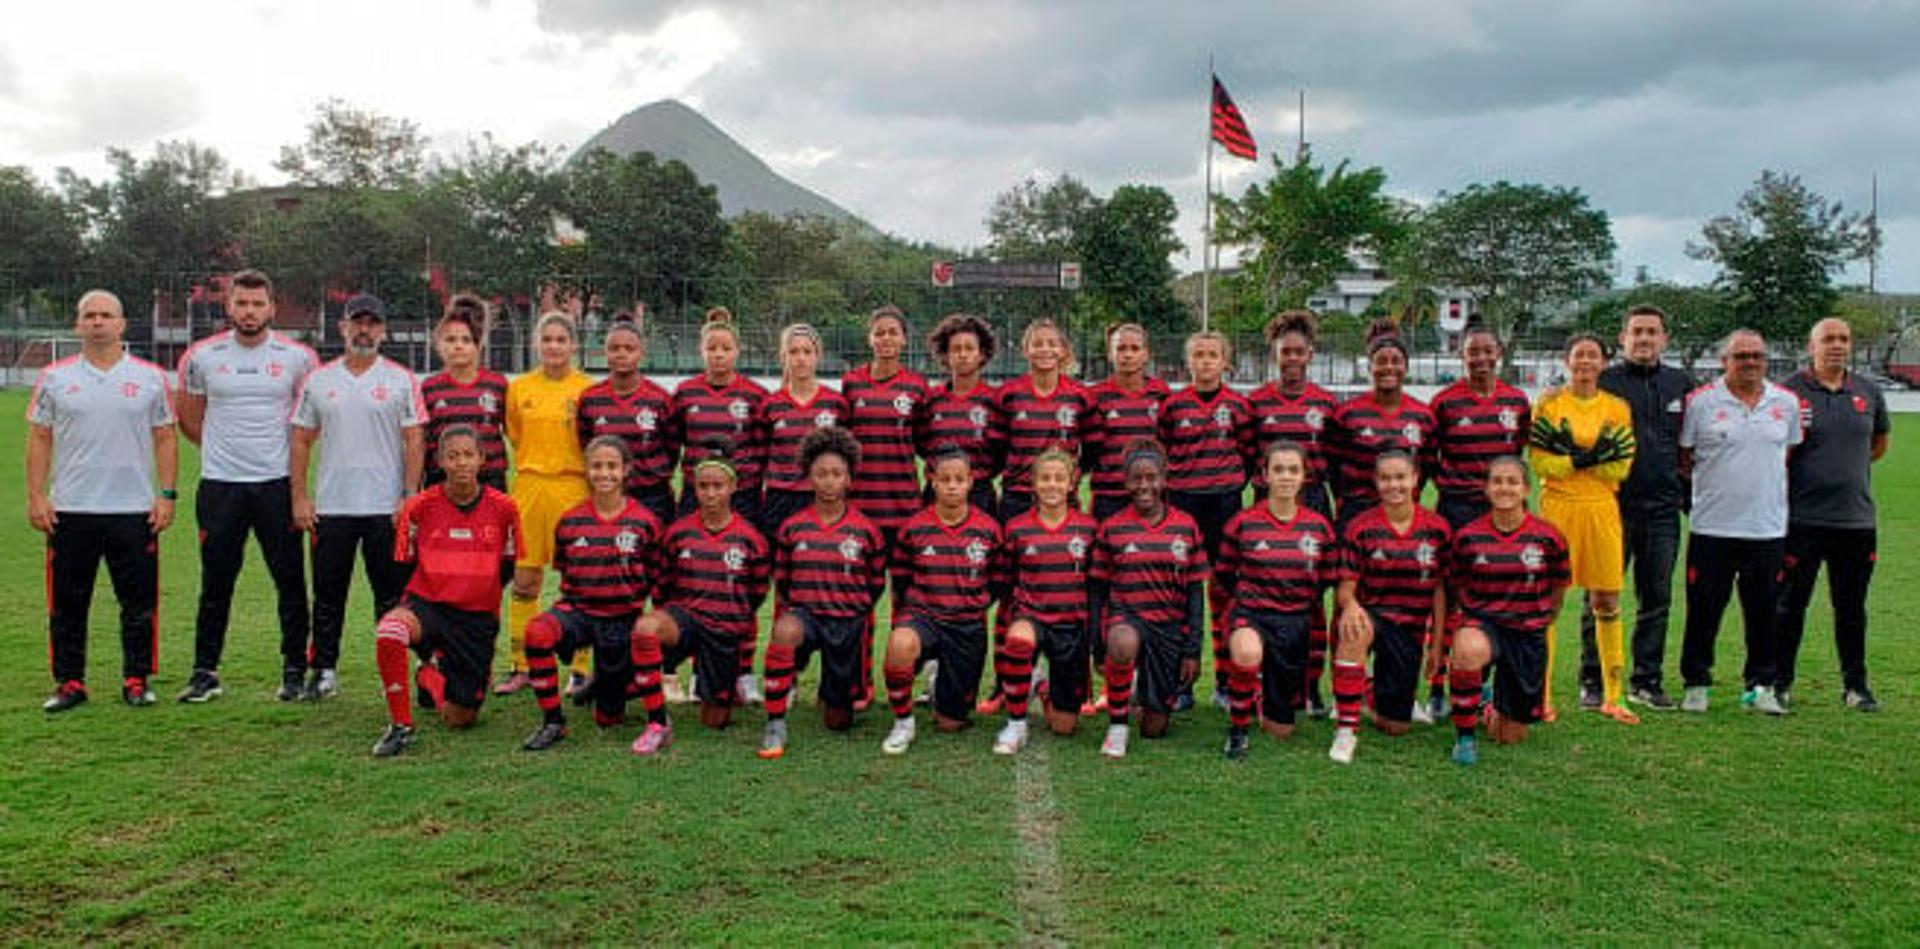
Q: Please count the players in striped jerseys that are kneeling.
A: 9